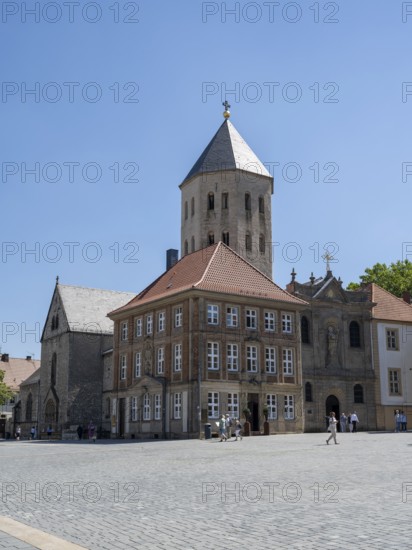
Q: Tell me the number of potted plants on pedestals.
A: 2